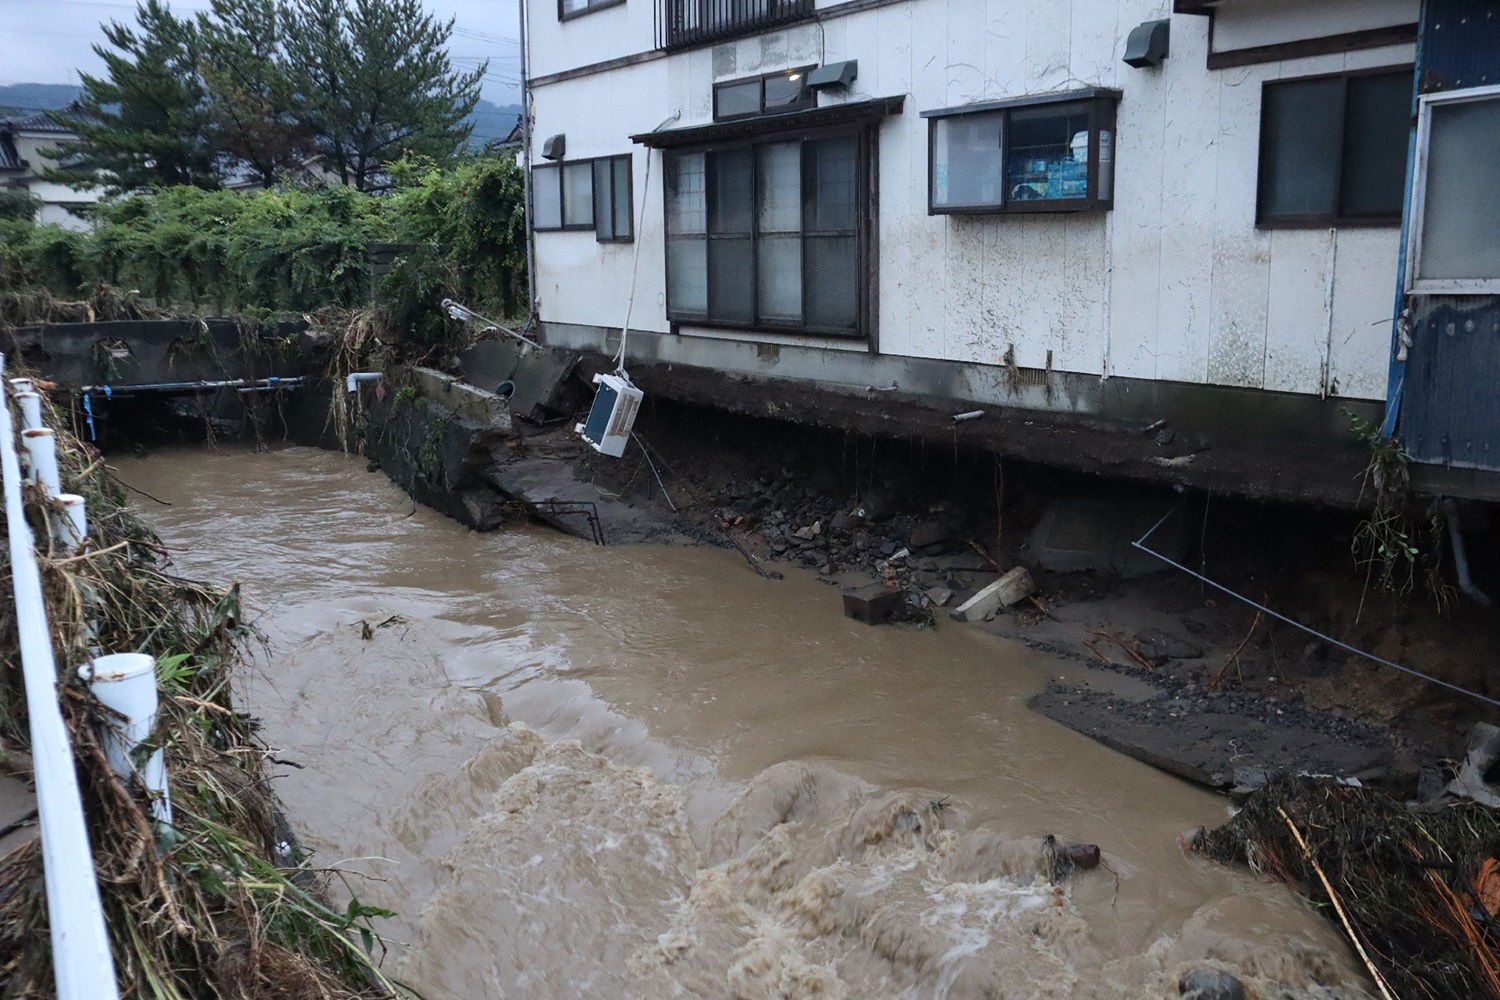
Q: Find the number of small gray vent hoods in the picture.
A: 3